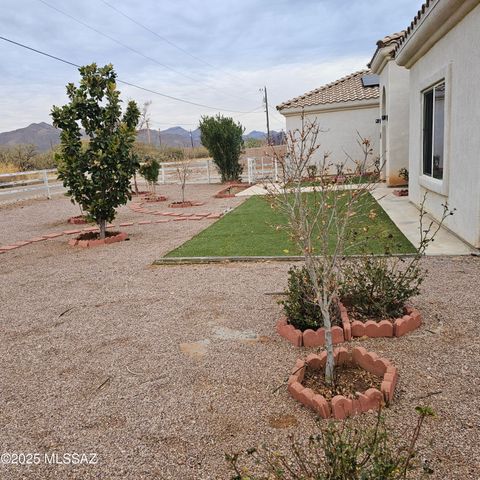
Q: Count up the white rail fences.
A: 1